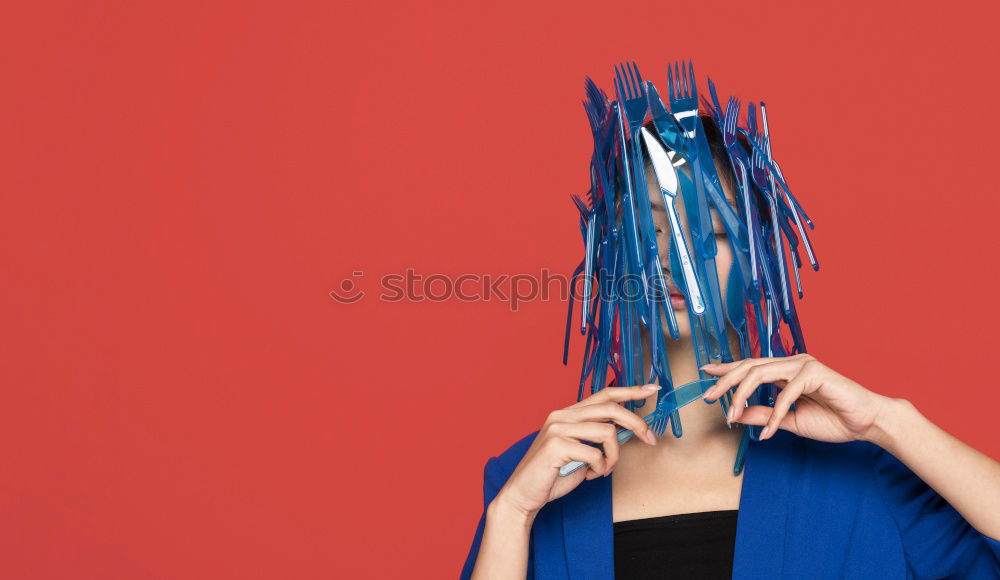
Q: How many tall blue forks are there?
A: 2